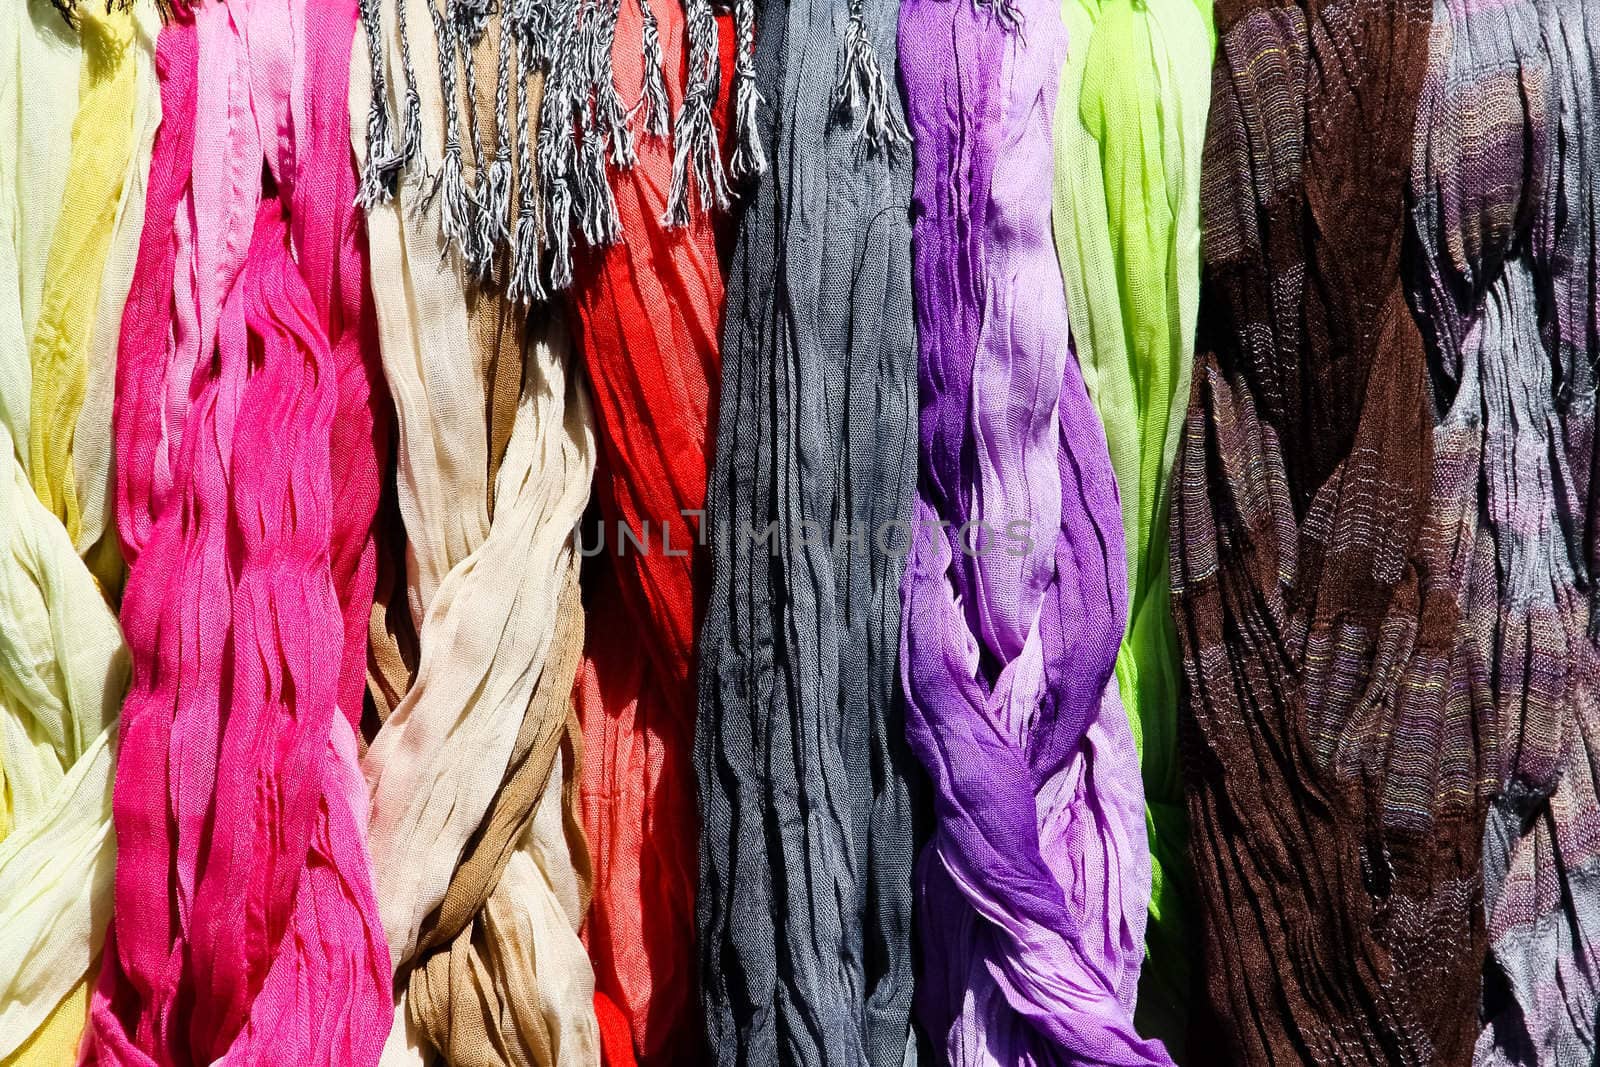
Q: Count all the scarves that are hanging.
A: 9